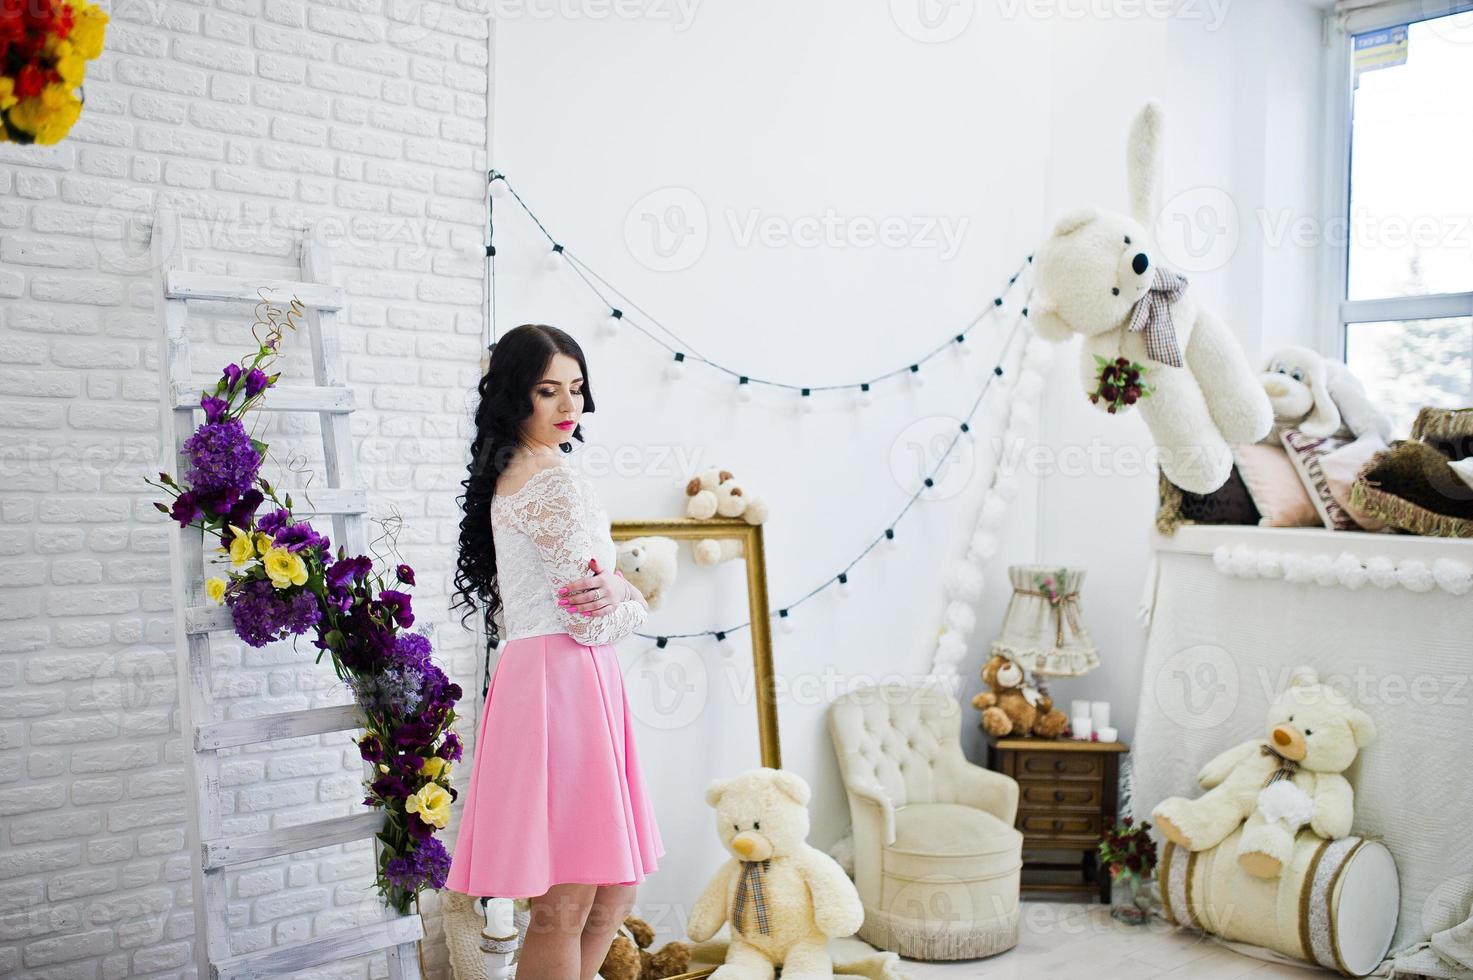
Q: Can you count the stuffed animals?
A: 8